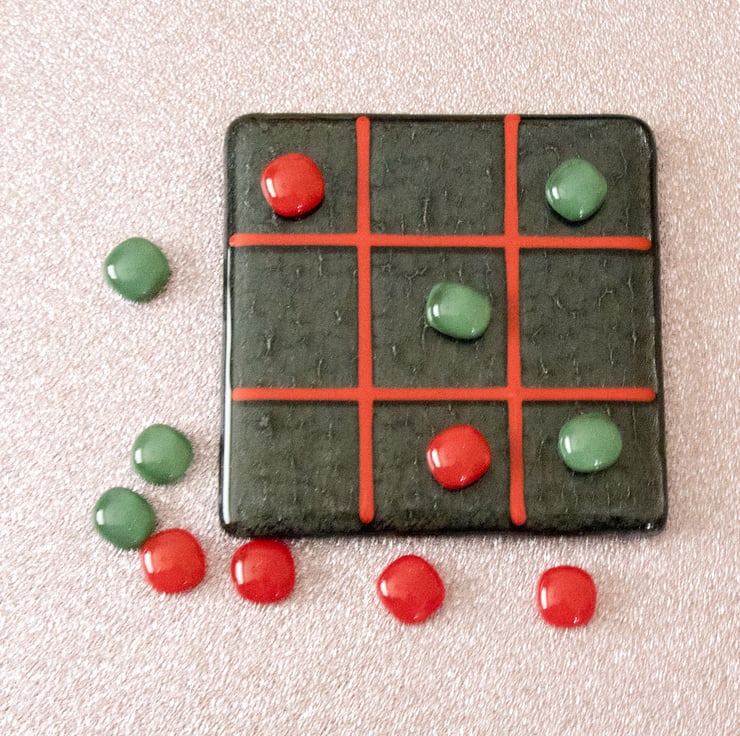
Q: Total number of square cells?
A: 9